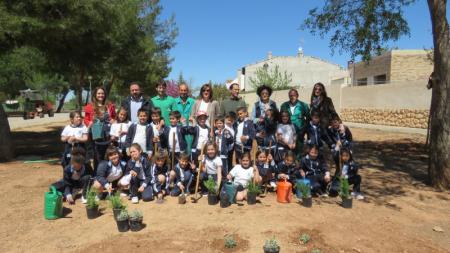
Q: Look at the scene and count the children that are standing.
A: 14